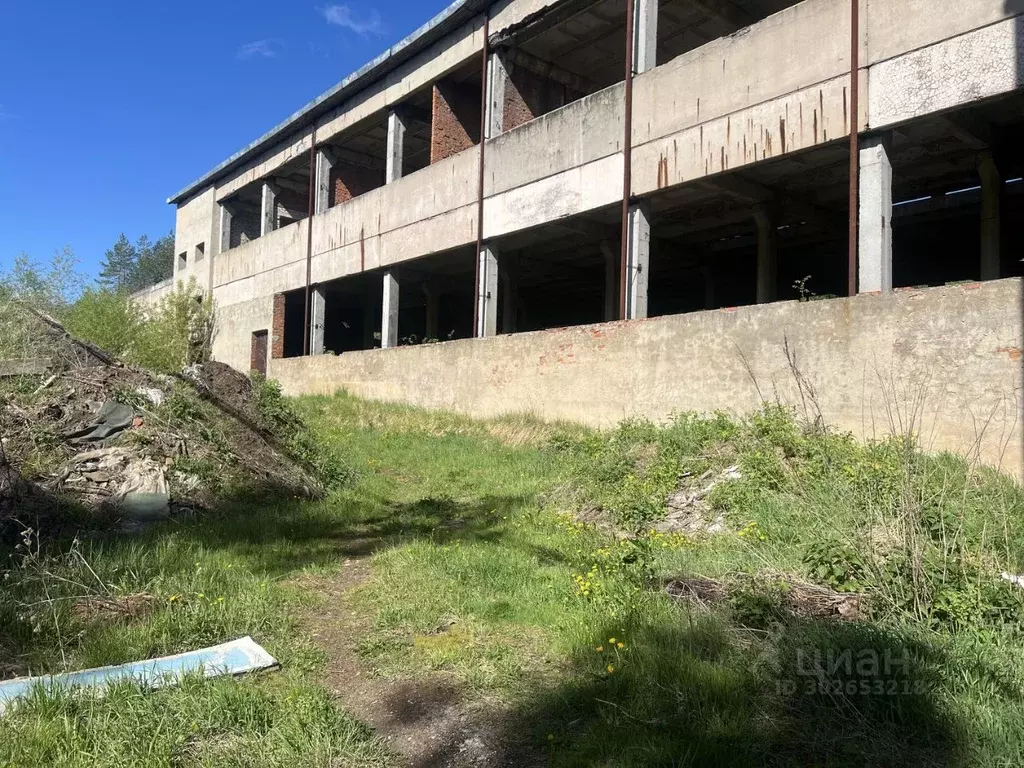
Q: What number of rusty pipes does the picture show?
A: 4